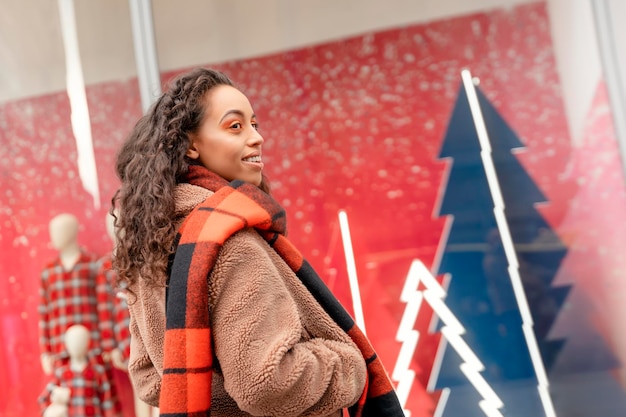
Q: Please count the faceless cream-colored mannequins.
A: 3